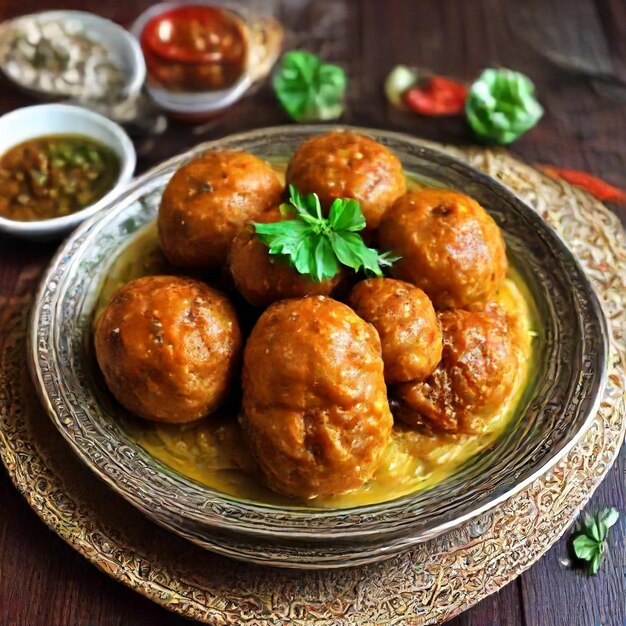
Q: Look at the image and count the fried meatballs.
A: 8